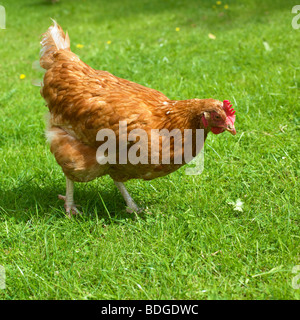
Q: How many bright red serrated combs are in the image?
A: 1